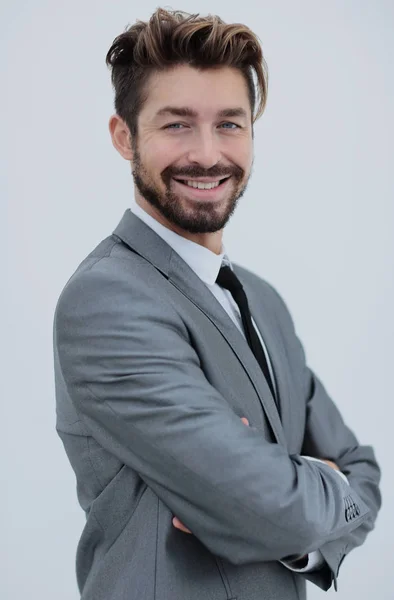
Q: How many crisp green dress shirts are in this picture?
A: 0